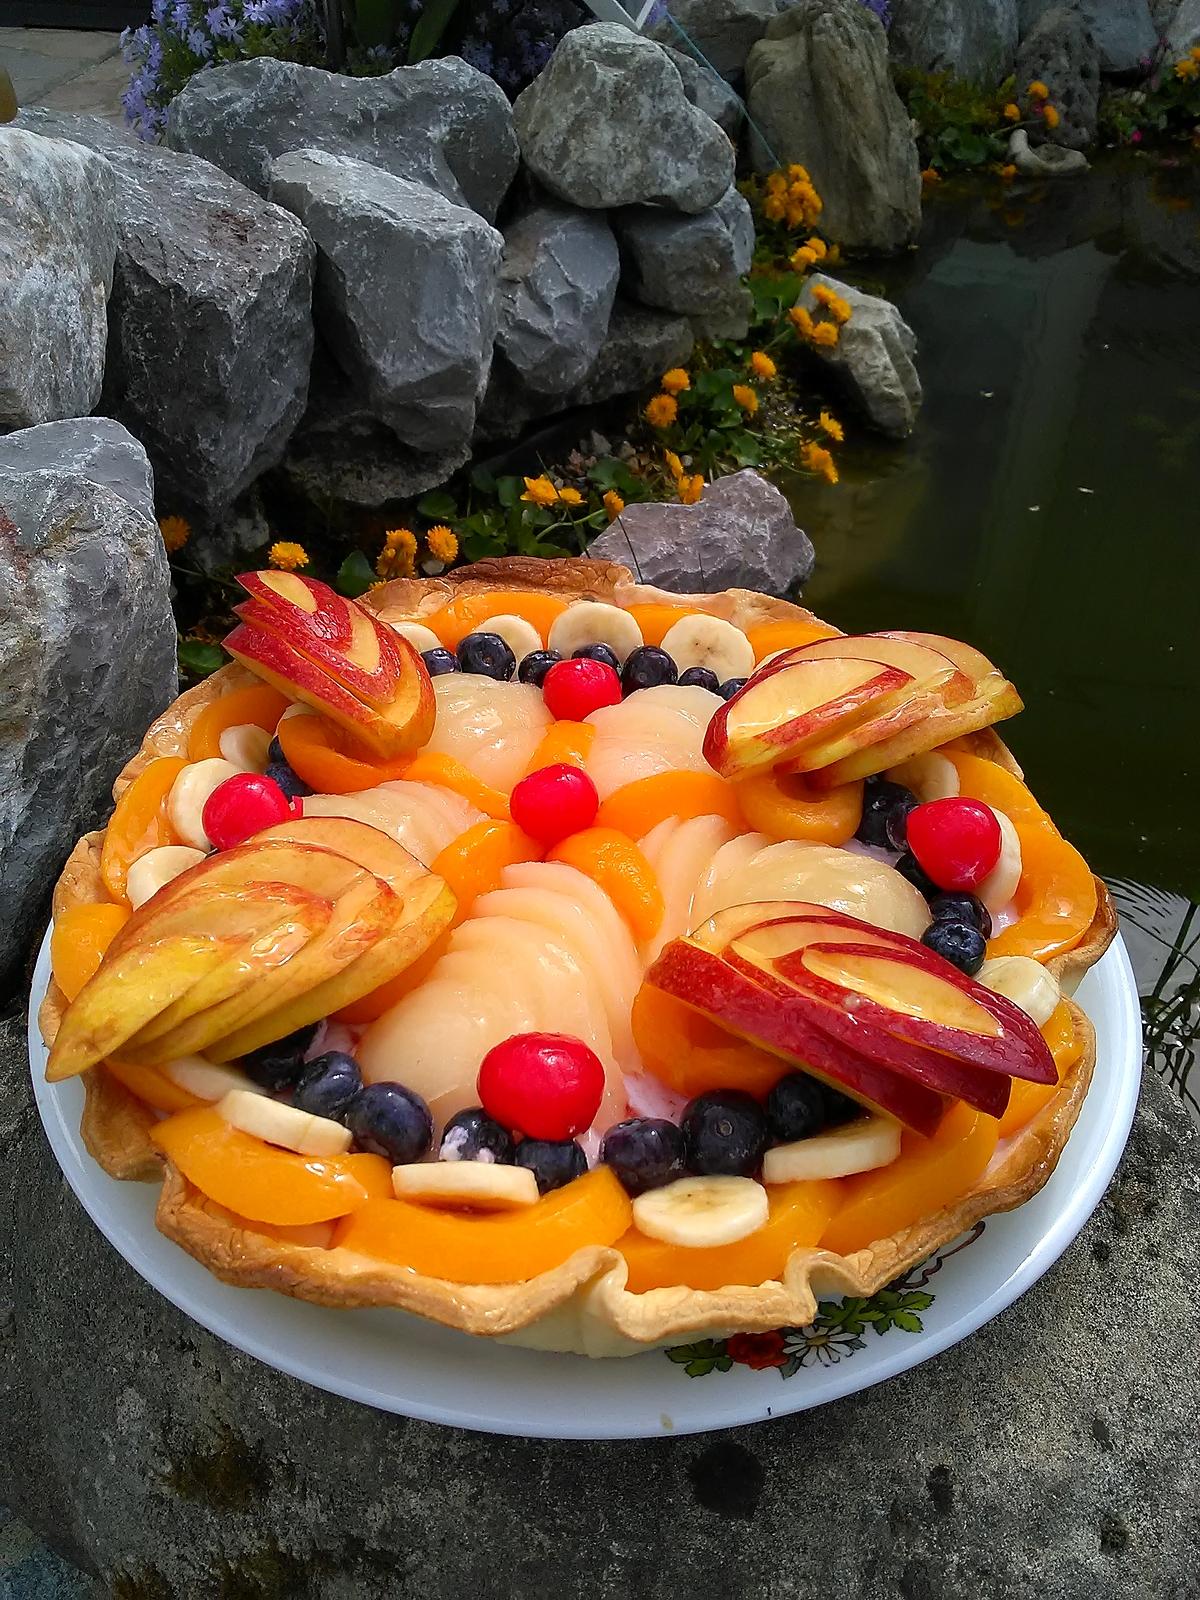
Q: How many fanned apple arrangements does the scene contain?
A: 4